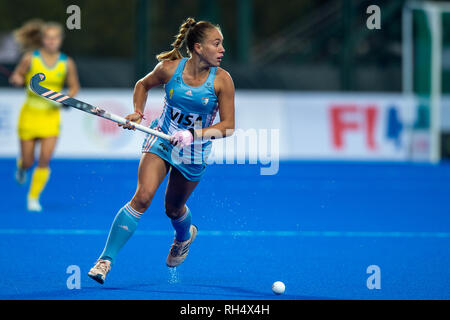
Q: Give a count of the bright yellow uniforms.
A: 1